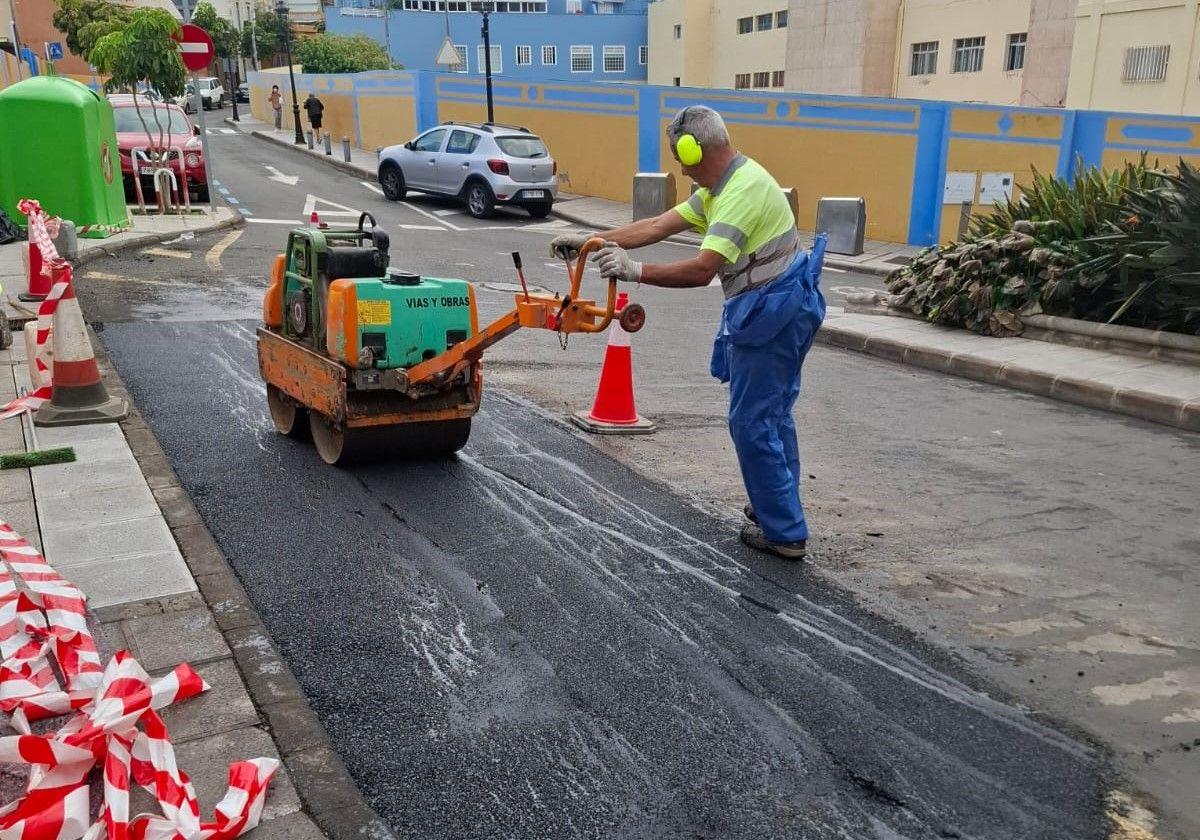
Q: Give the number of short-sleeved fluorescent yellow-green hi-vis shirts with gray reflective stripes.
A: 1